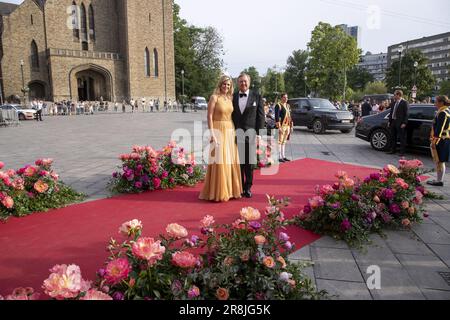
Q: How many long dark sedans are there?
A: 1